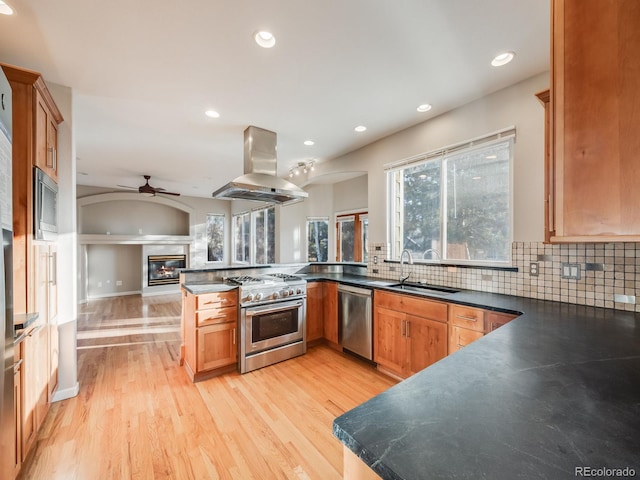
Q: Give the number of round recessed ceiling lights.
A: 7